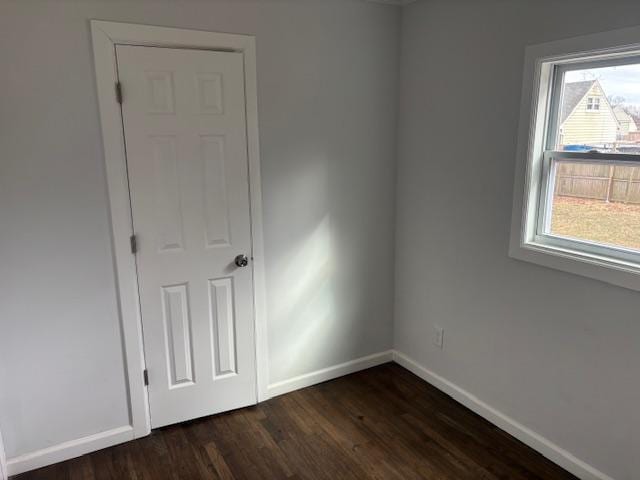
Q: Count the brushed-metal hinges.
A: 3